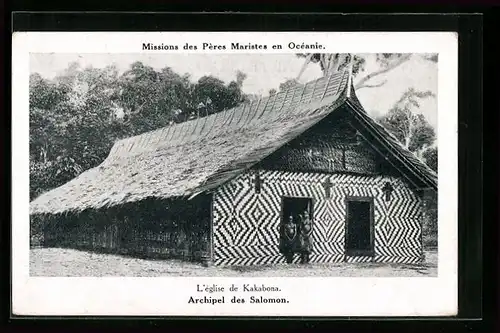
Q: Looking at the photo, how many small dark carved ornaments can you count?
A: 3